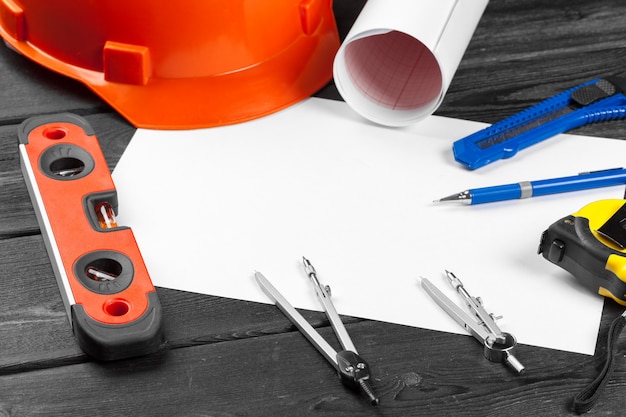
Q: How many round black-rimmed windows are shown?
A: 2